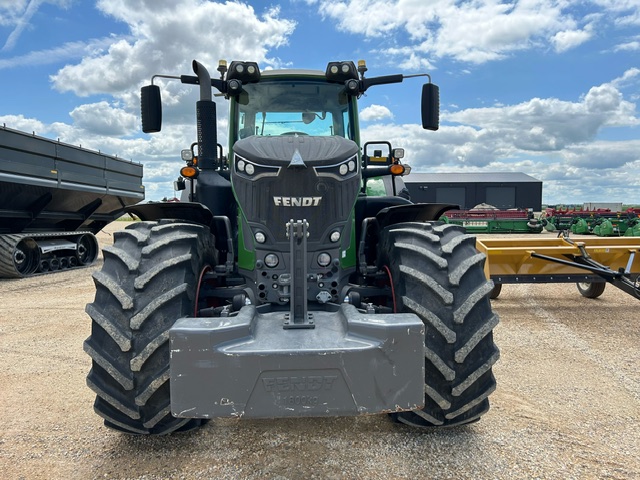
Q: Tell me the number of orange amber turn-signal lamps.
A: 2